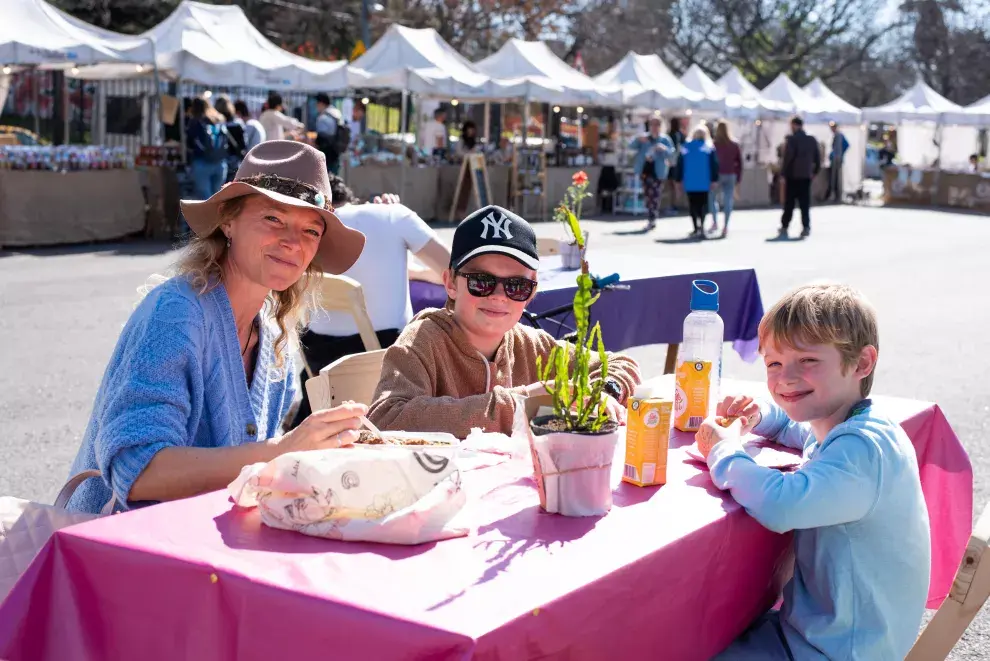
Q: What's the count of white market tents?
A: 11